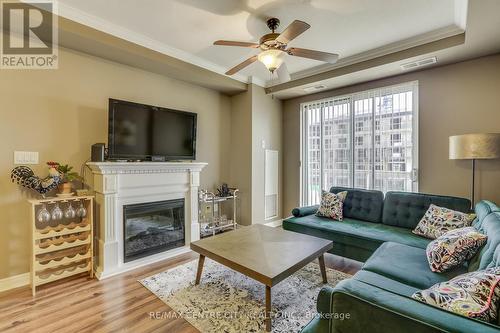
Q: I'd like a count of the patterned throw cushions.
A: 4